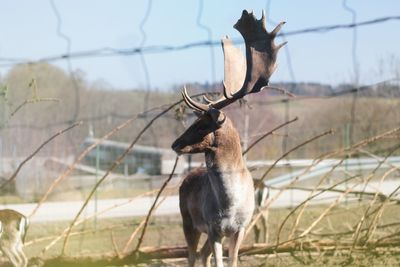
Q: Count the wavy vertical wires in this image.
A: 5